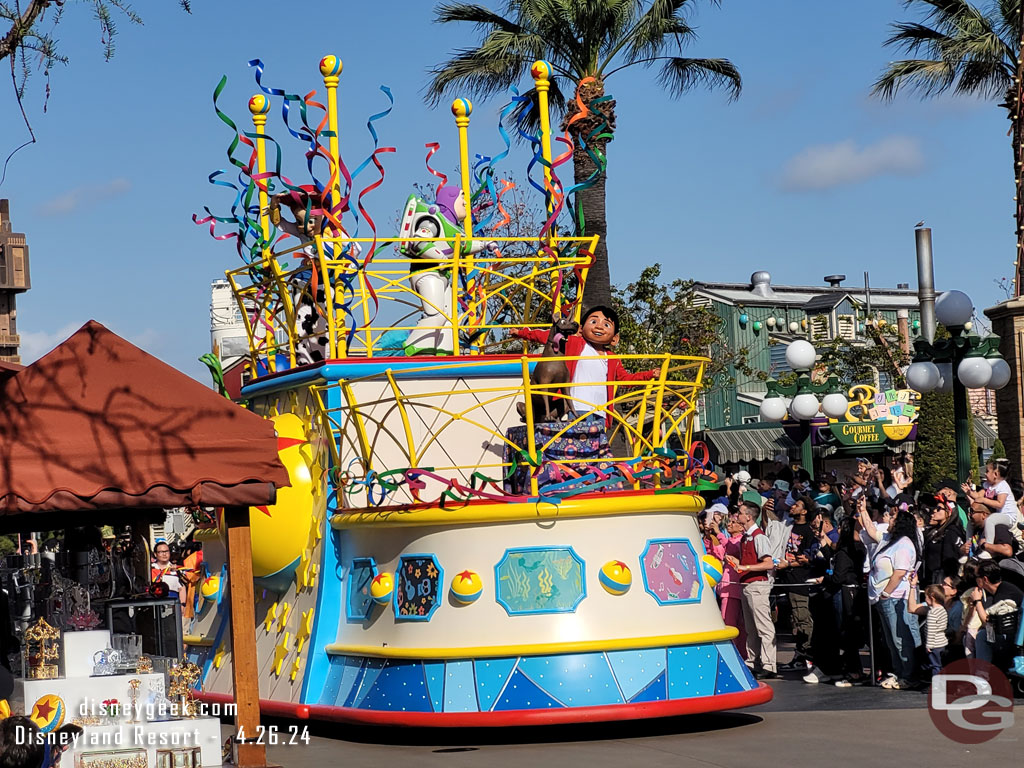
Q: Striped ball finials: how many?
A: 4